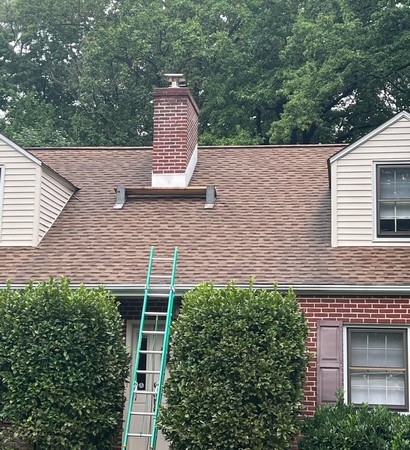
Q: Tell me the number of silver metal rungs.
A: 10